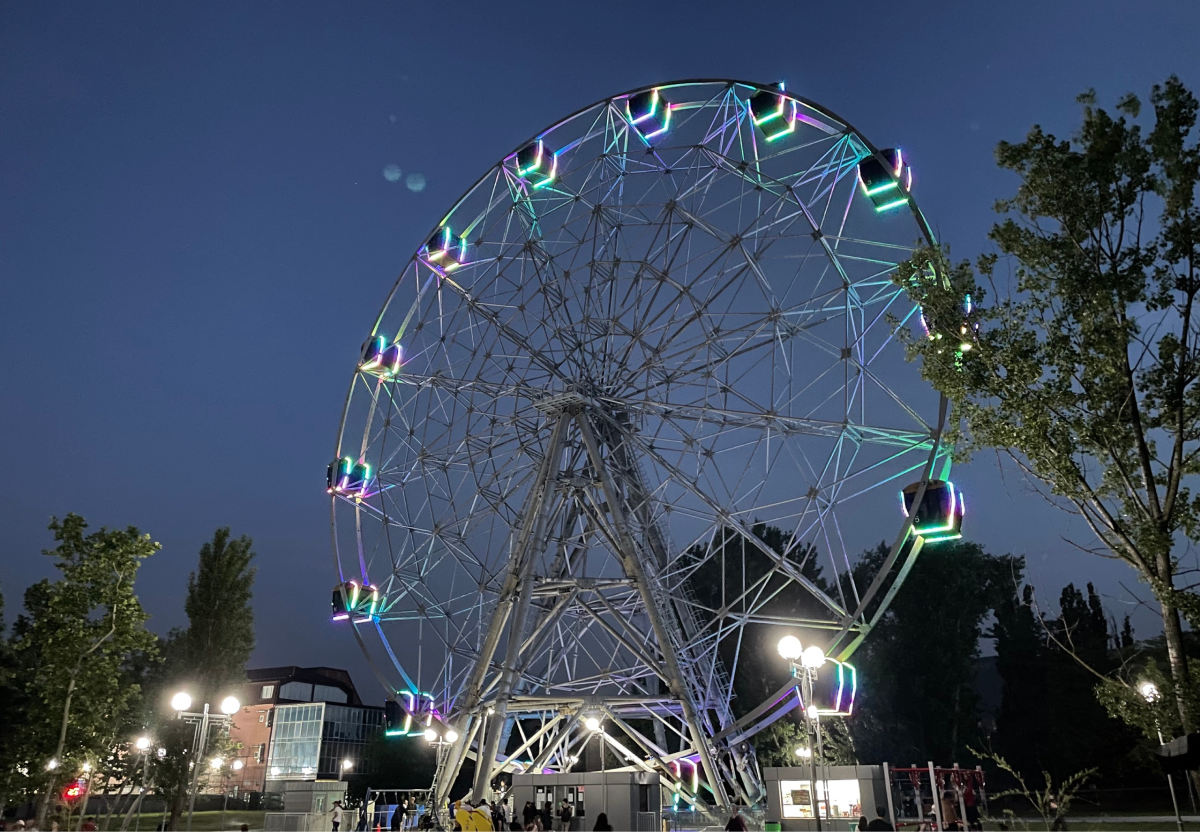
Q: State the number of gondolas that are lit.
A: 13